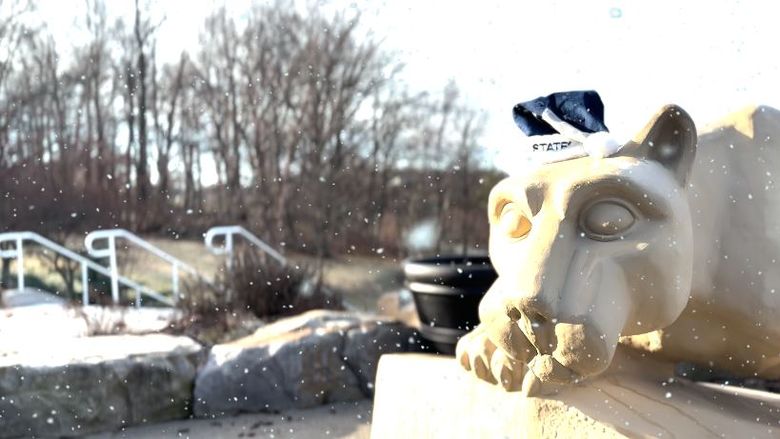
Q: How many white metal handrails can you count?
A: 3